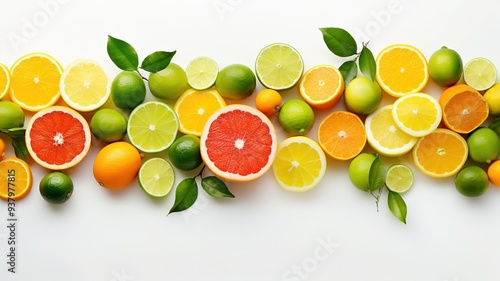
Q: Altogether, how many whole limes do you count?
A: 13